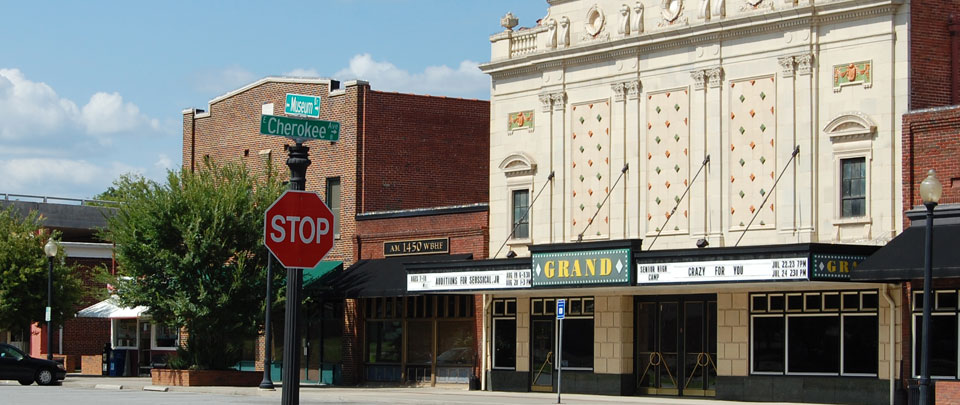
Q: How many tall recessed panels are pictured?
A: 3